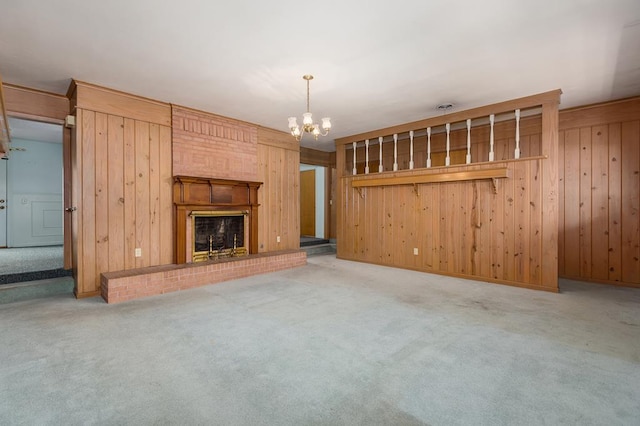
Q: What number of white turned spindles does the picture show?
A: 10